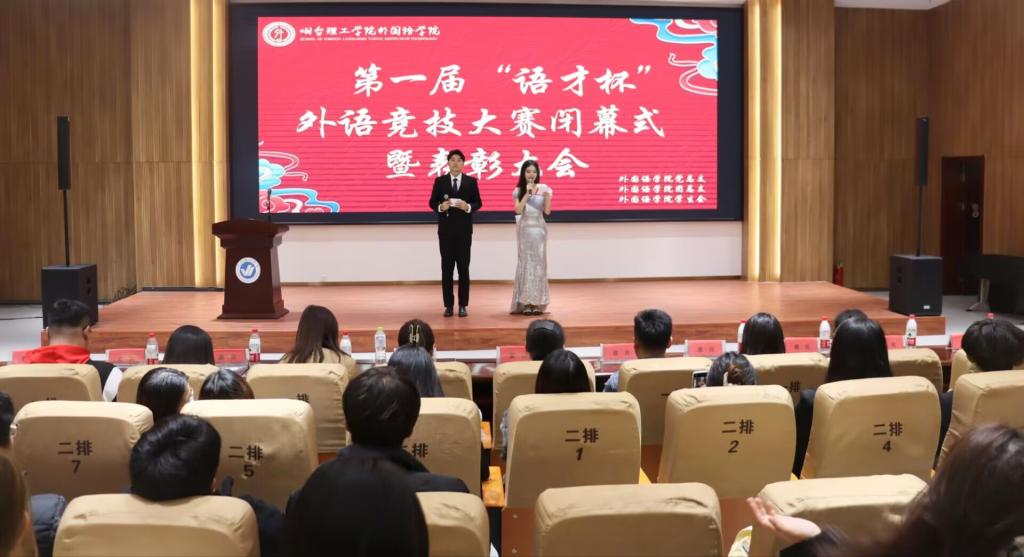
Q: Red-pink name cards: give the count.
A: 9